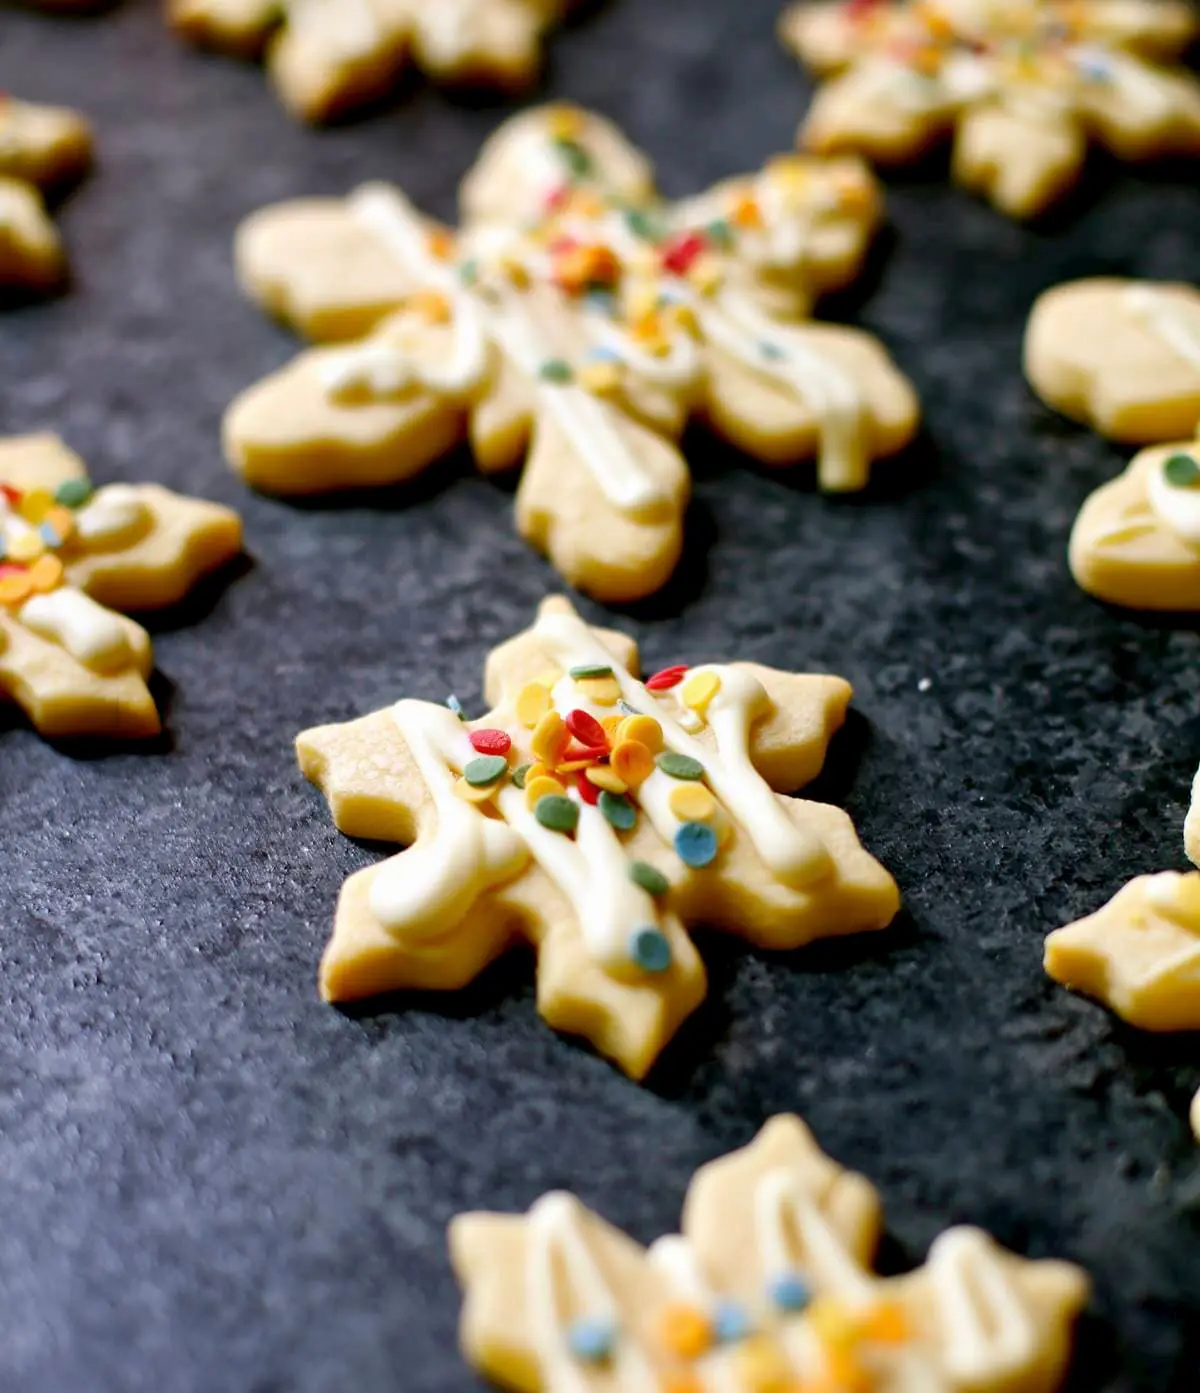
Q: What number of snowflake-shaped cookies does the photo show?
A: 9